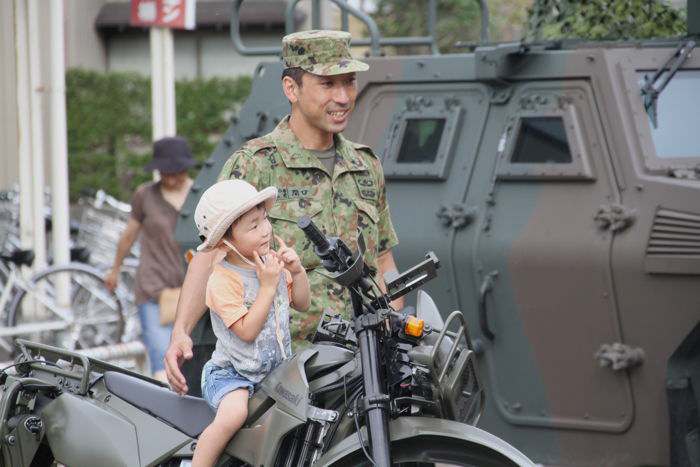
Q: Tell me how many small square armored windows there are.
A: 2